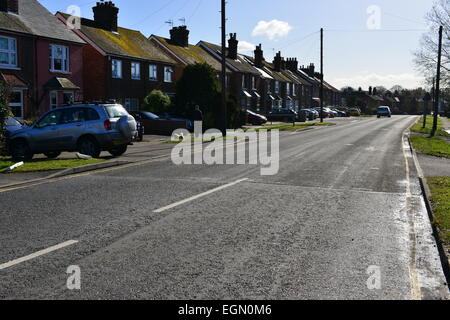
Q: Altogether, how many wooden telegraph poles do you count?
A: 3